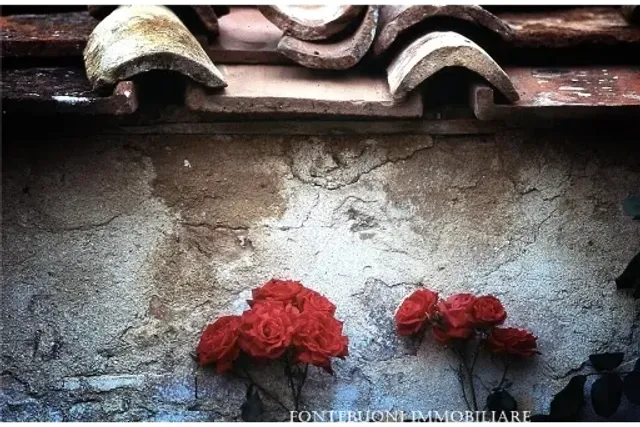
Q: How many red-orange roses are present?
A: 9